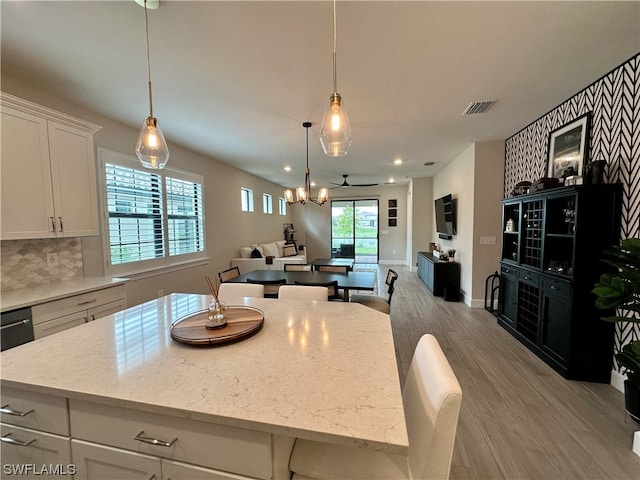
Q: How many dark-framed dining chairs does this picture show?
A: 6